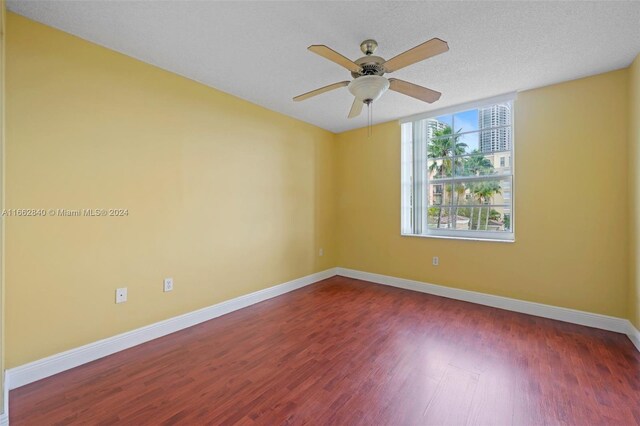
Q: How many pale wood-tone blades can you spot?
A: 5